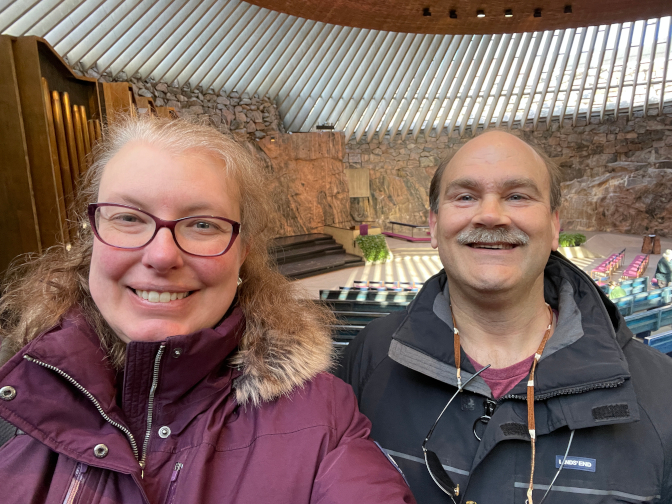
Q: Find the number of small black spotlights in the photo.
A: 6